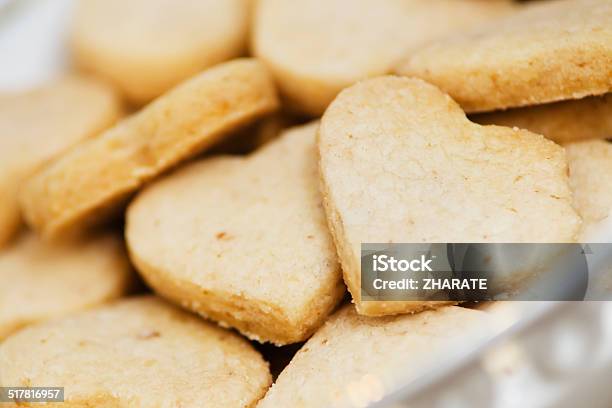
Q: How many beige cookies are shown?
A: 12